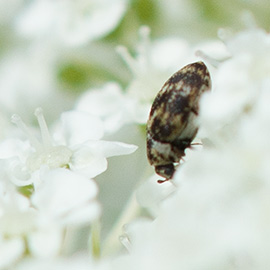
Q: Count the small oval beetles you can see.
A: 1